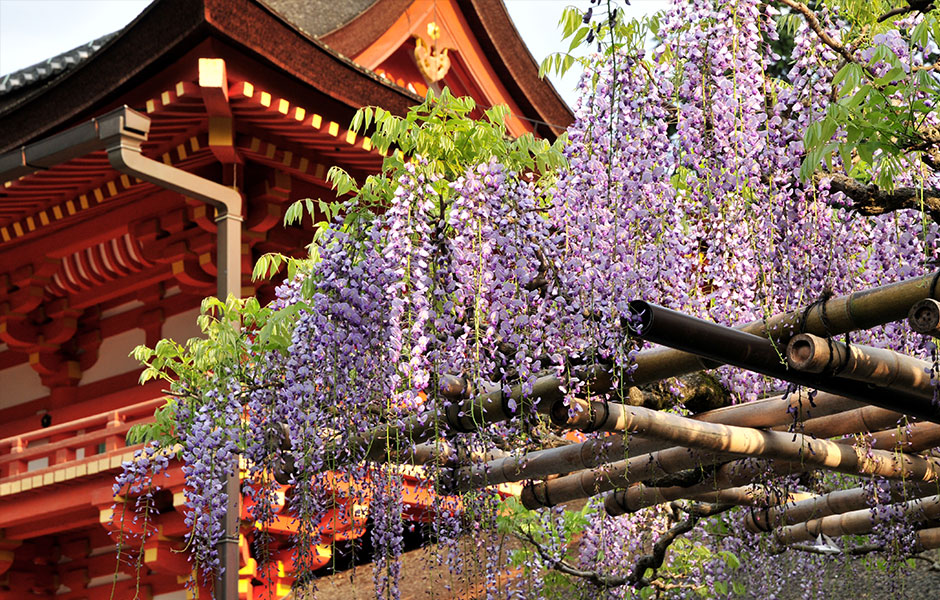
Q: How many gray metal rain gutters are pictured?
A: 1